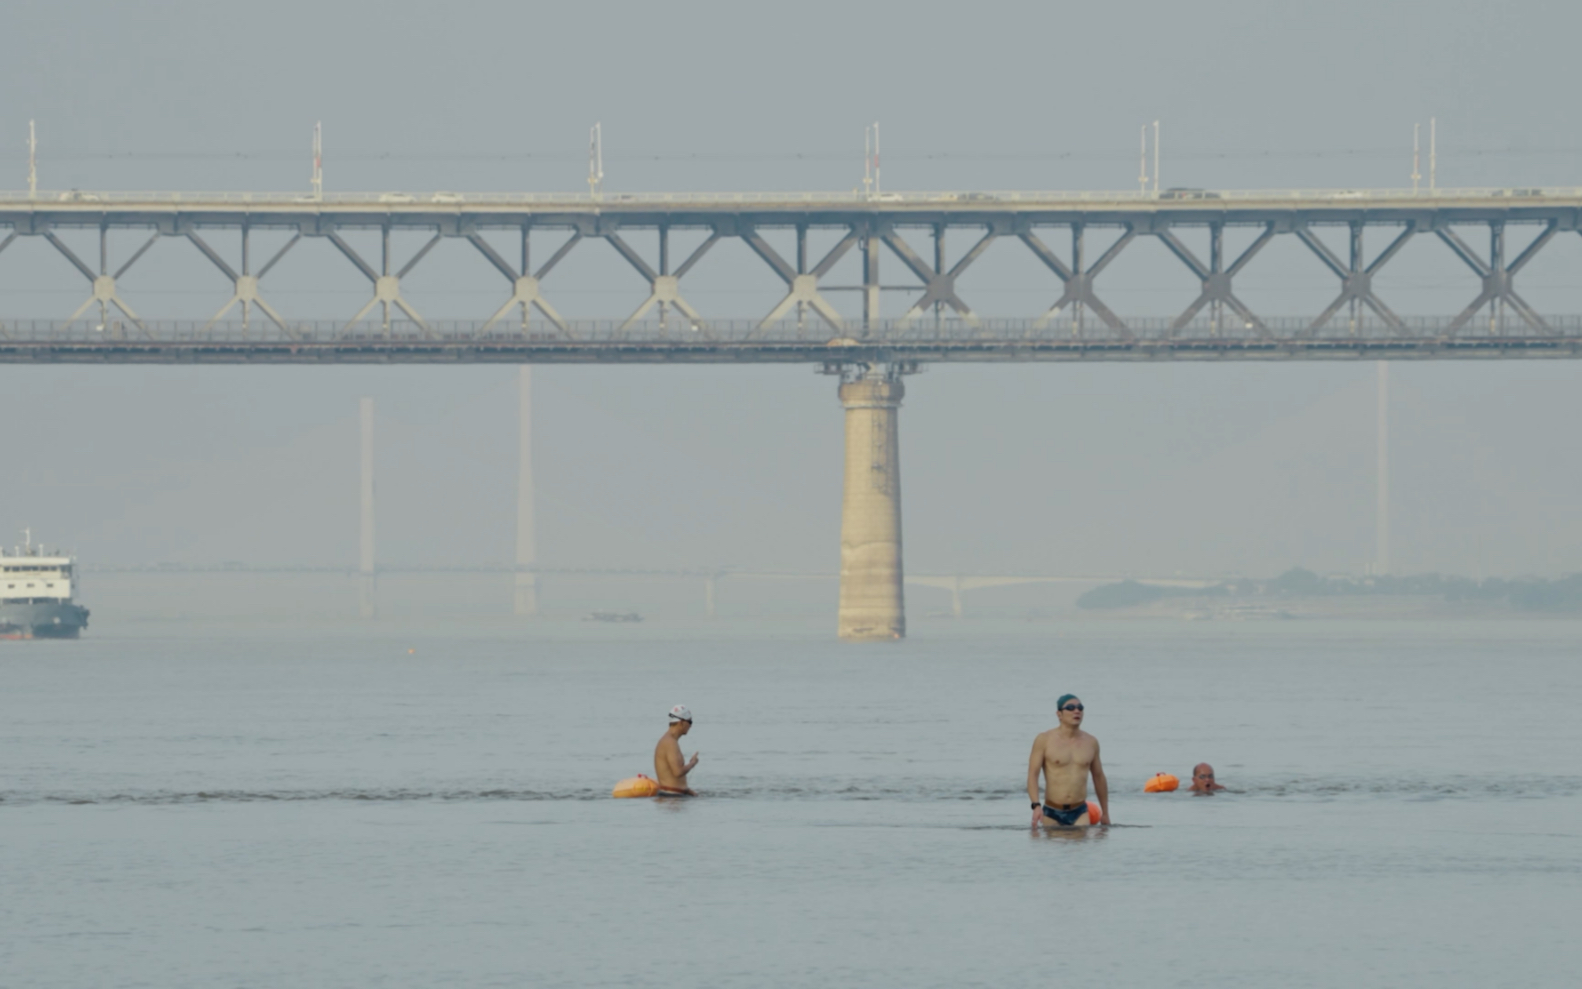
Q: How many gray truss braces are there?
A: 11